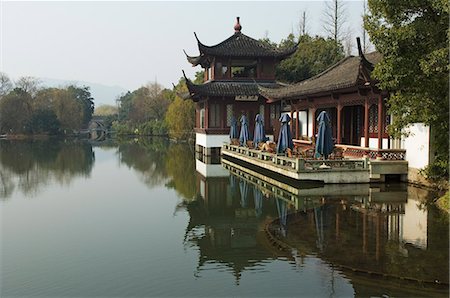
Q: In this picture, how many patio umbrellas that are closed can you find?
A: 5